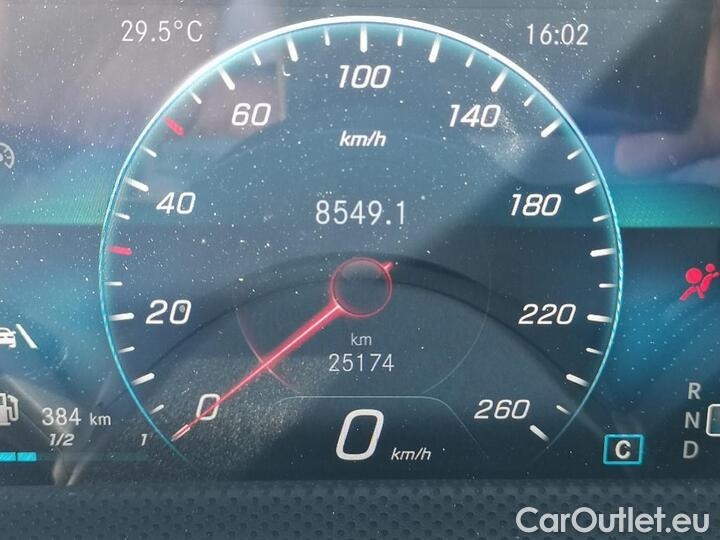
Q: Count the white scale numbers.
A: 9